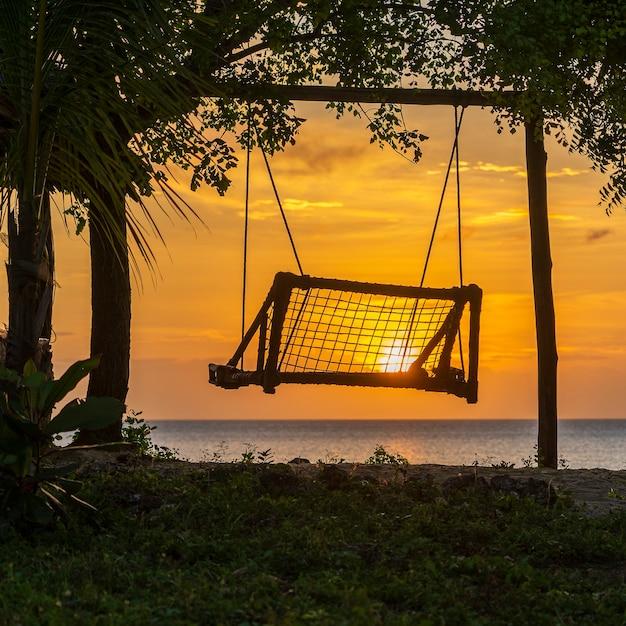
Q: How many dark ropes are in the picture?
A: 4